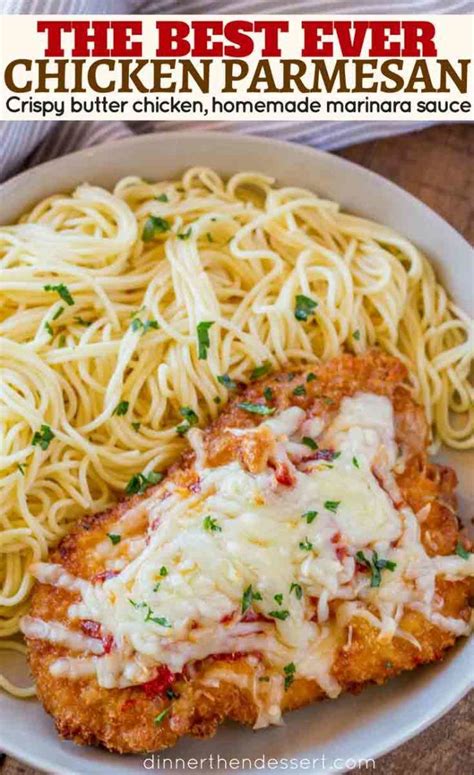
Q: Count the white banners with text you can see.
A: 1